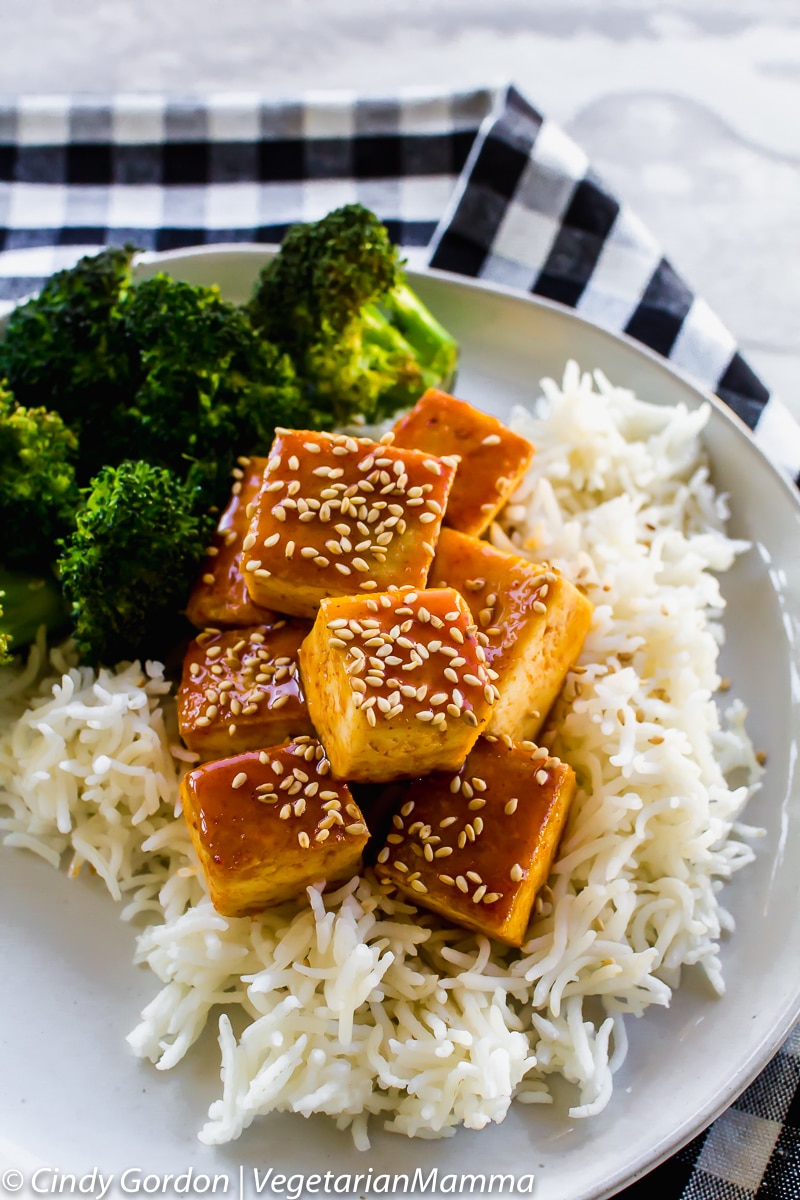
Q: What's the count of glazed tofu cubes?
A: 8